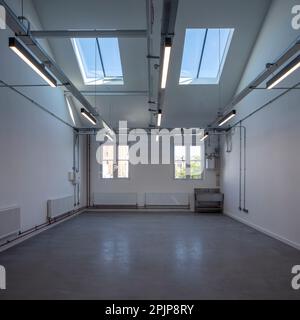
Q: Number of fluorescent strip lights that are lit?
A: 9